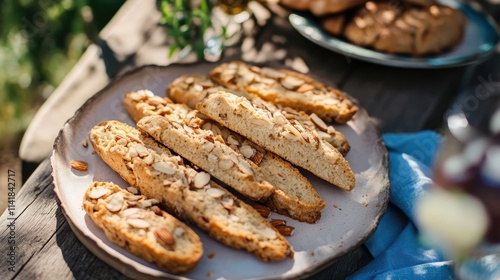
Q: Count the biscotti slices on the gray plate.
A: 7